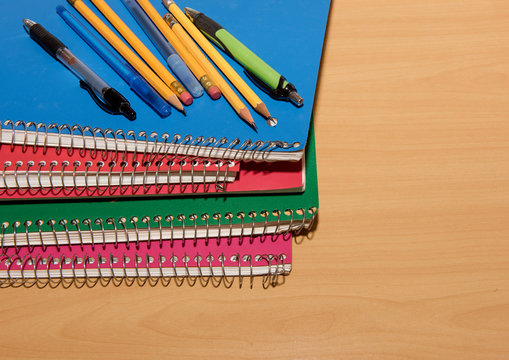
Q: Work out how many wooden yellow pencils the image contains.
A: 5